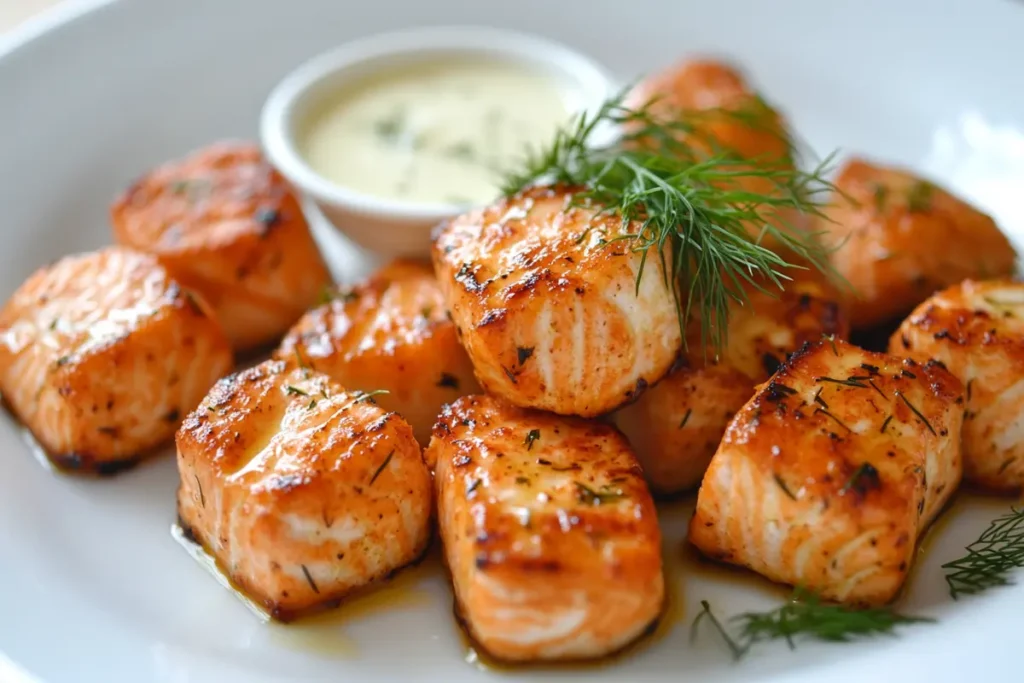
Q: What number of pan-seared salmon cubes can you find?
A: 11